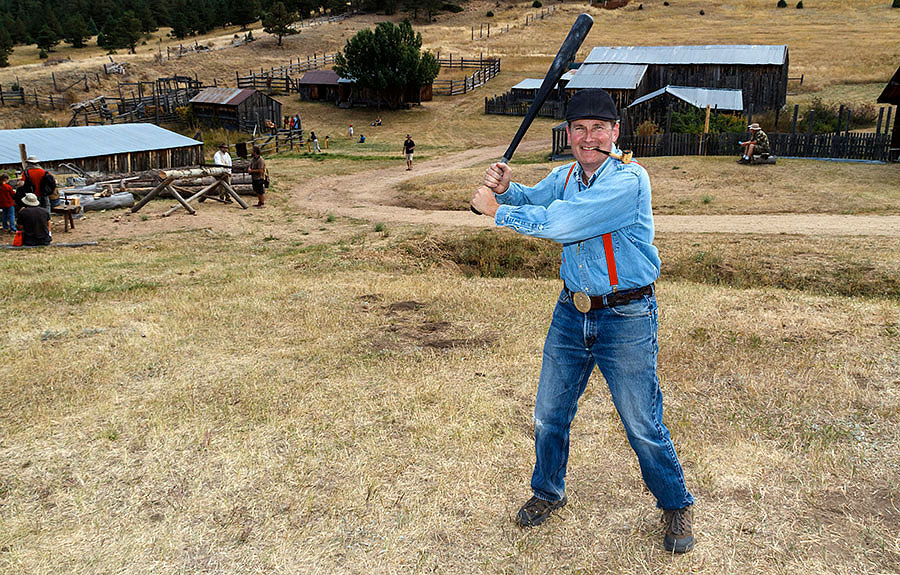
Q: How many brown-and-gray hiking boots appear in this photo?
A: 2